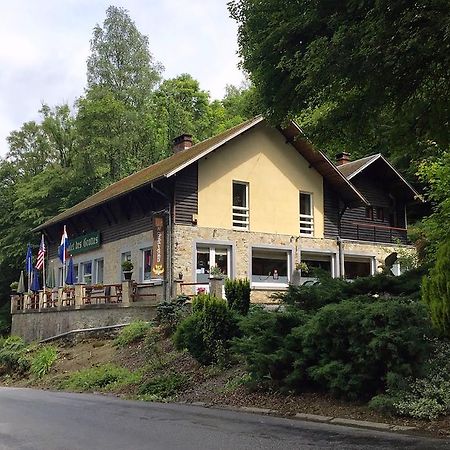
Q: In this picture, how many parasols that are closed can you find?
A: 4